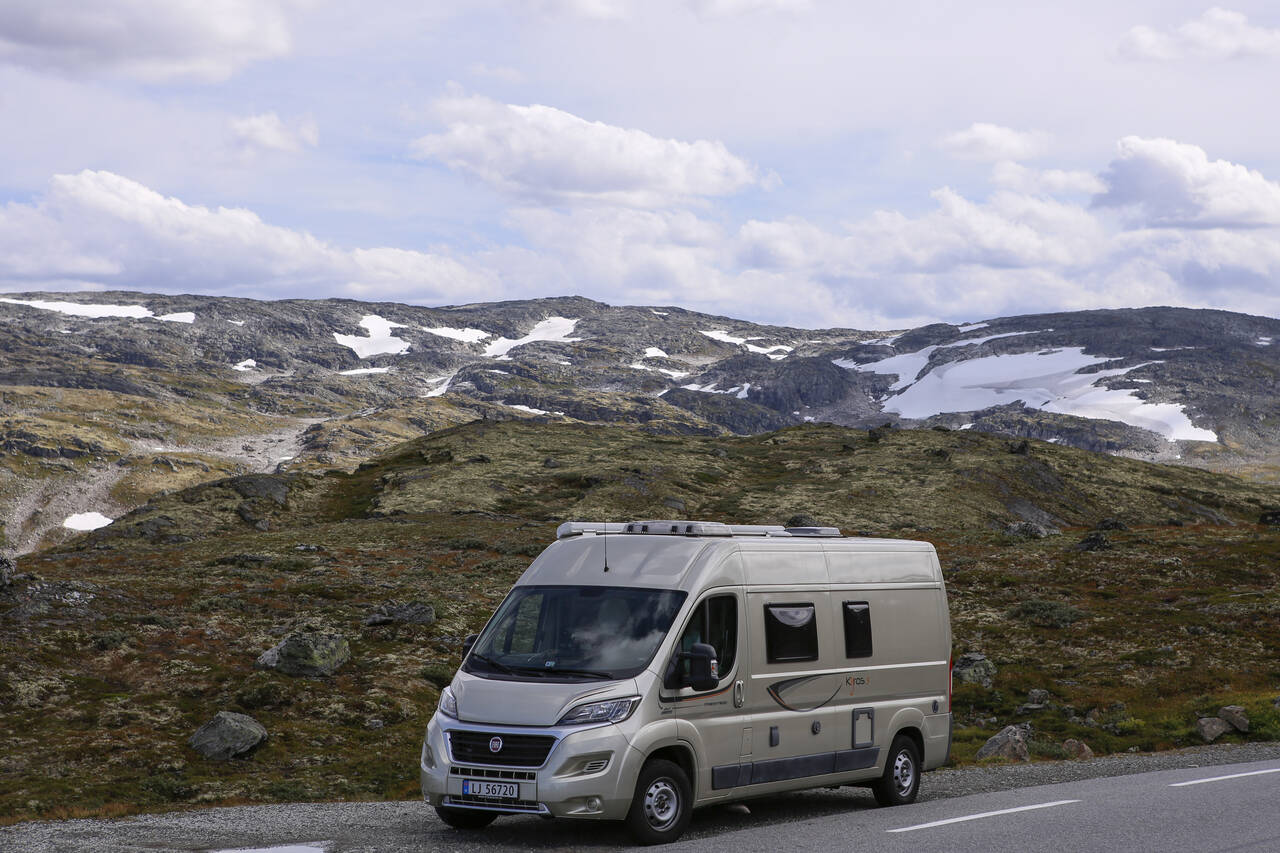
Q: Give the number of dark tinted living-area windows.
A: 2